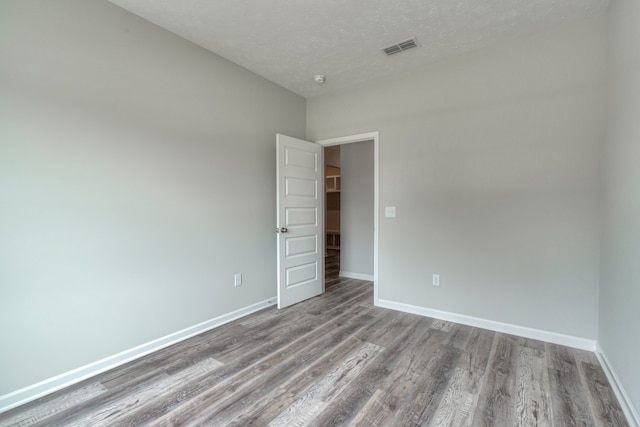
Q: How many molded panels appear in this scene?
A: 5